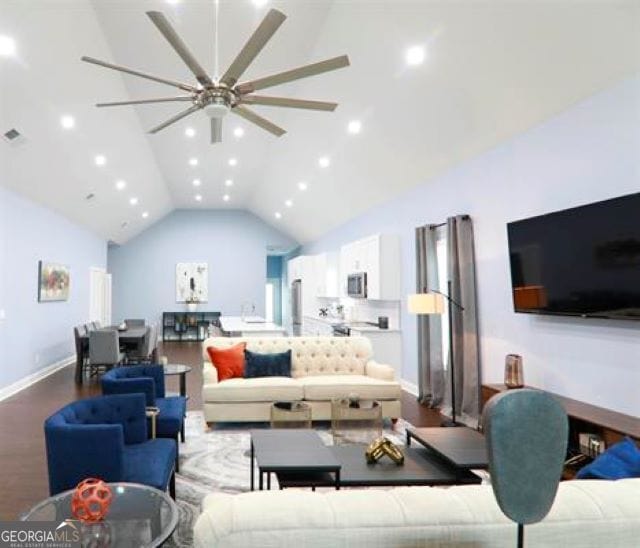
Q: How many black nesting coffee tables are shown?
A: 3